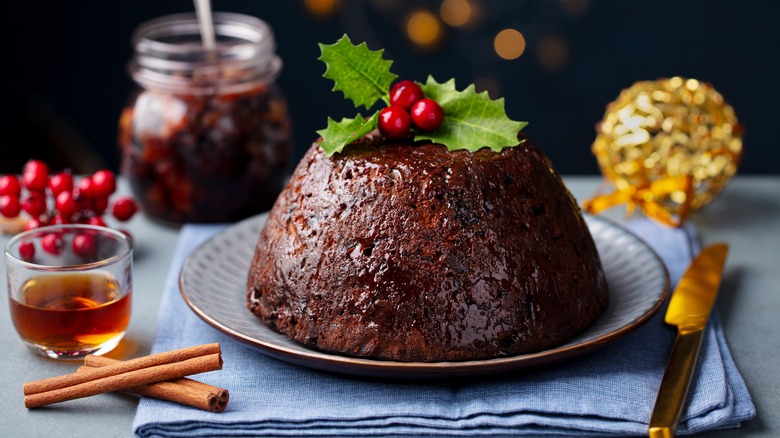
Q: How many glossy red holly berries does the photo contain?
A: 3